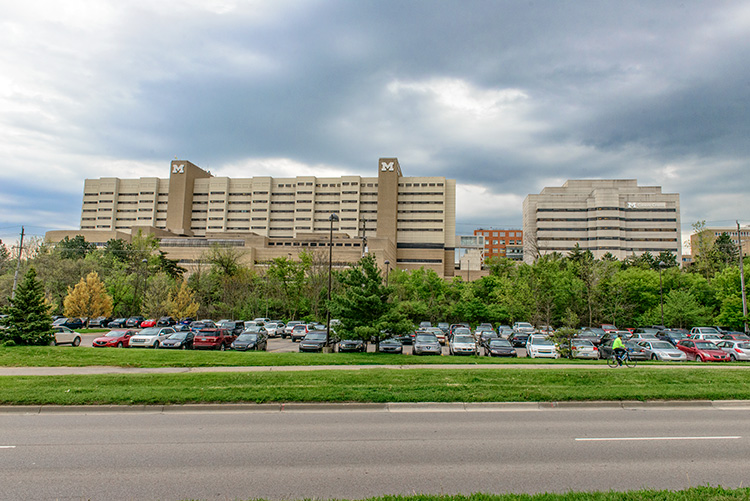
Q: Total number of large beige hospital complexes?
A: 2